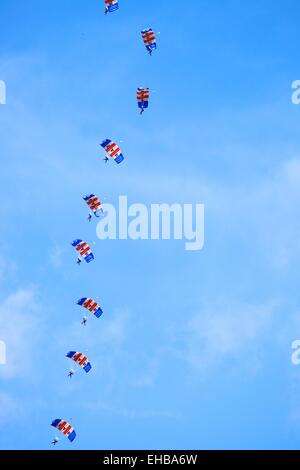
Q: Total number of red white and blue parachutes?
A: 9